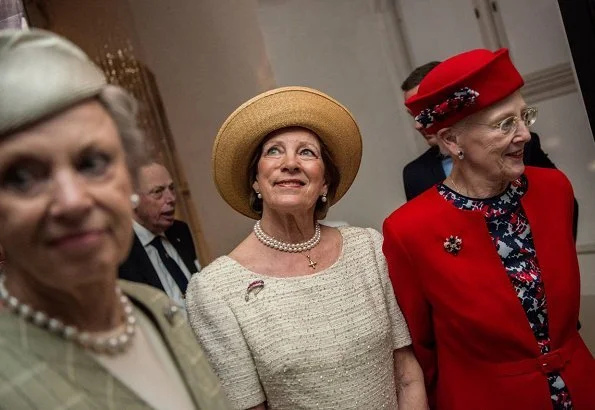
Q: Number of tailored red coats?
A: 1